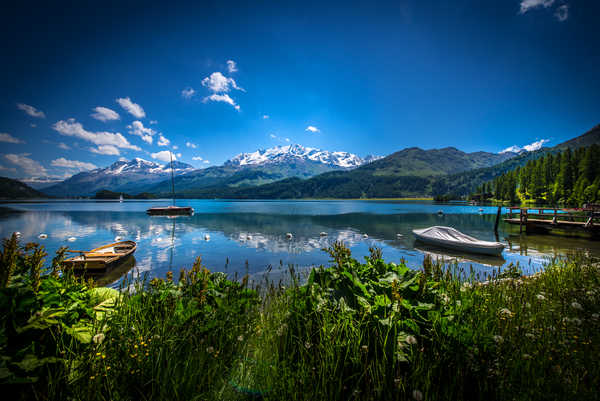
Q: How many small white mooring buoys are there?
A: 11